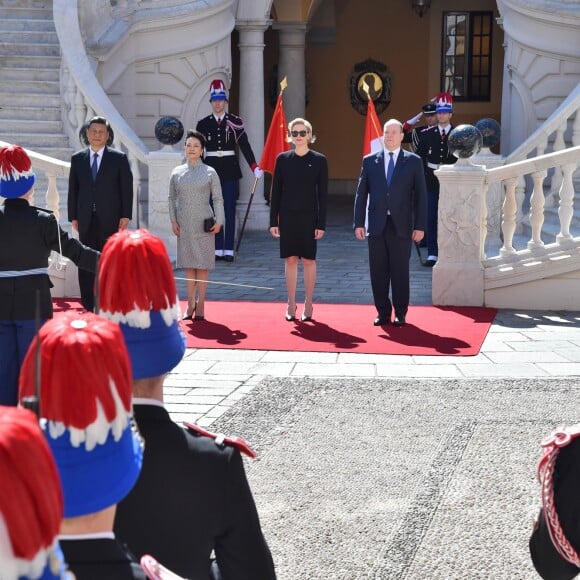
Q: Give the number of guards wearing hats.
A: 7